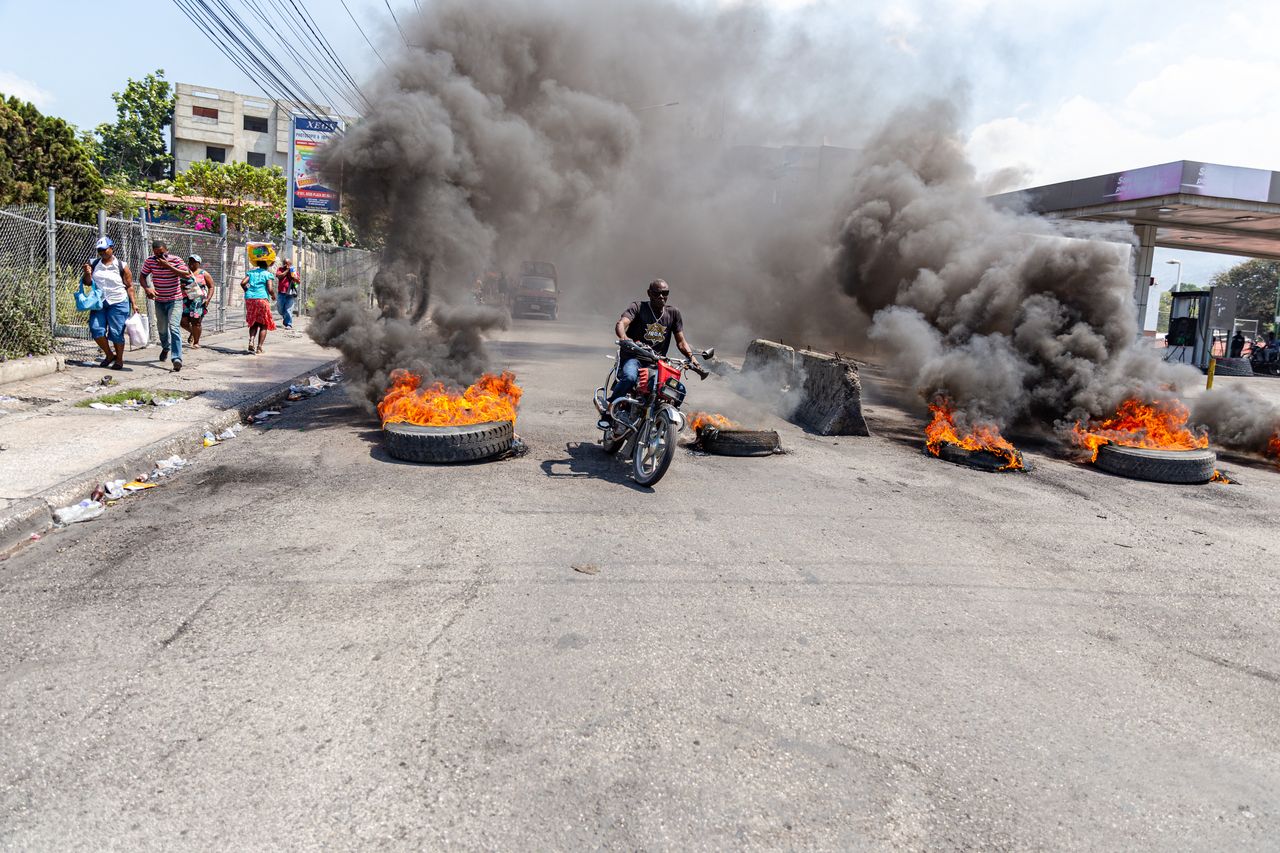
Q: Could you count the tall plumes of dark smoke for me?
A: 2